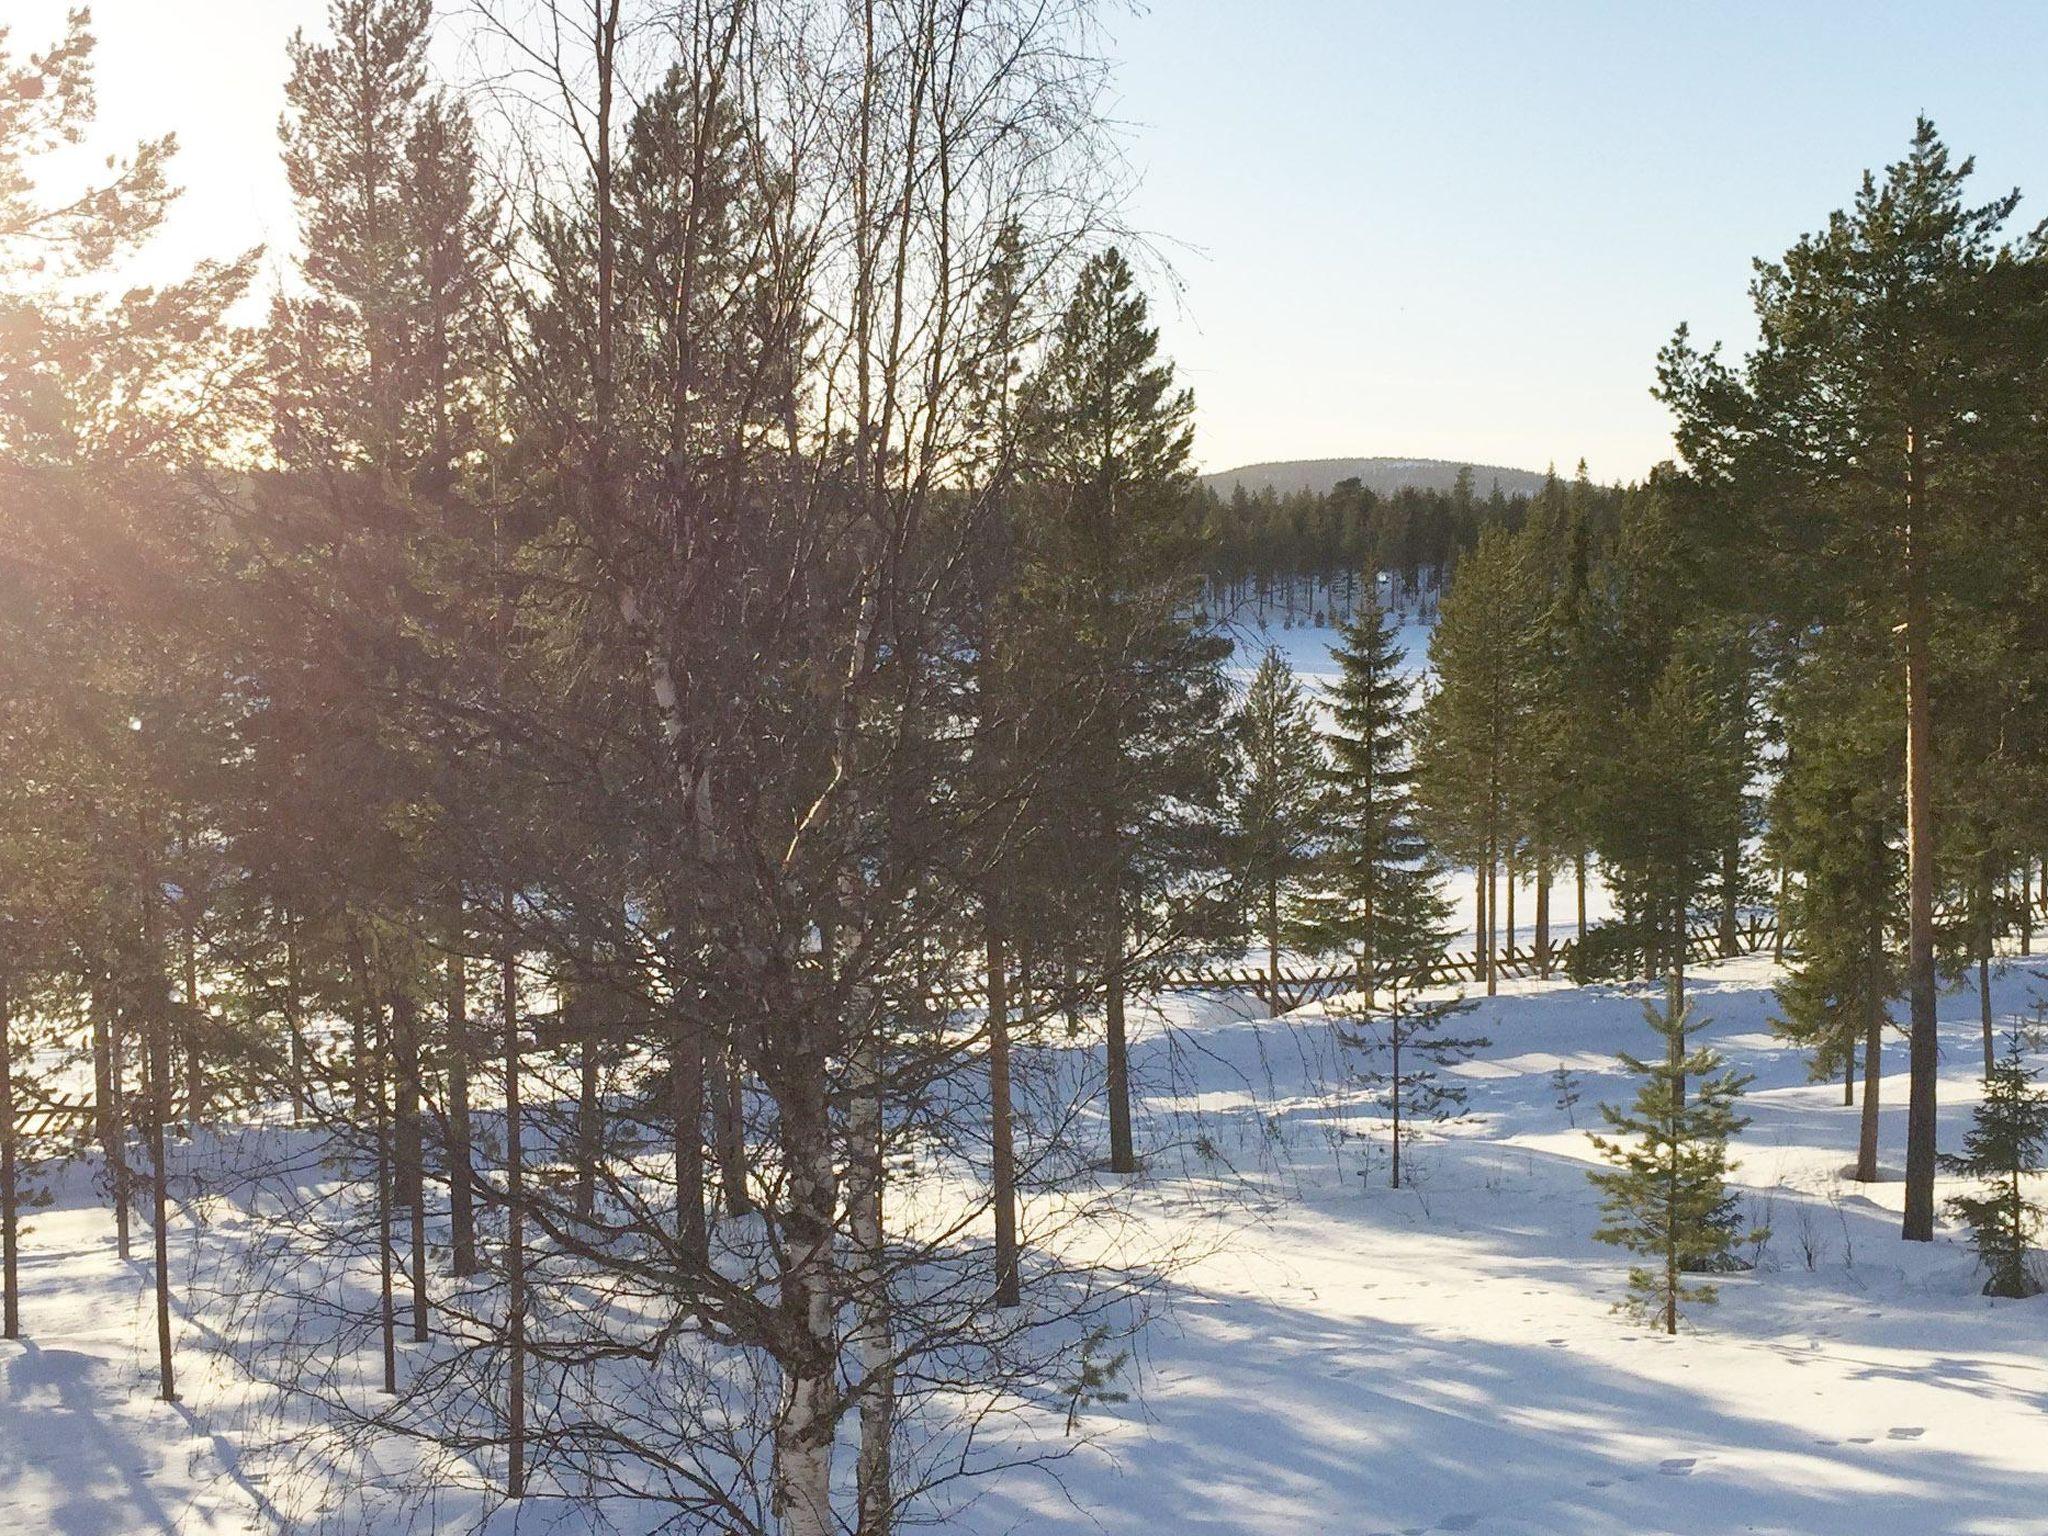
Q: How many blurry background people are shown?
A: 0